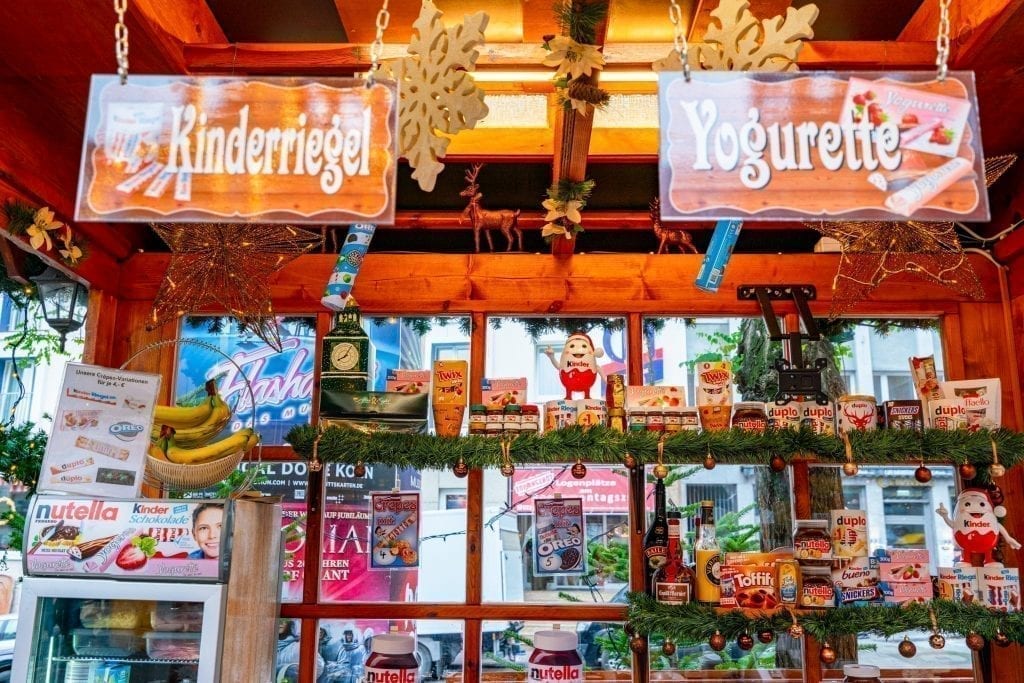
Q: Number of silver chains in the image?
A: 4